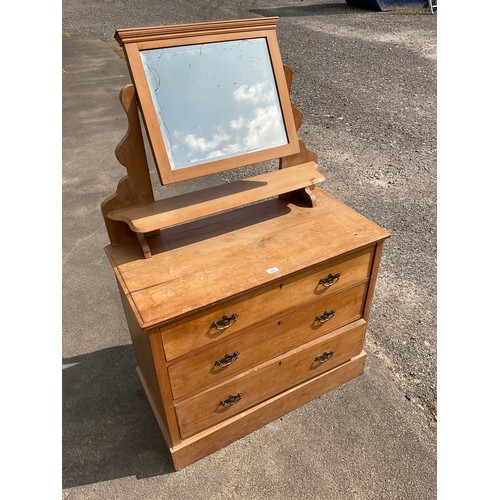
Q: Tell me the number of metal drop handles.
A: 6